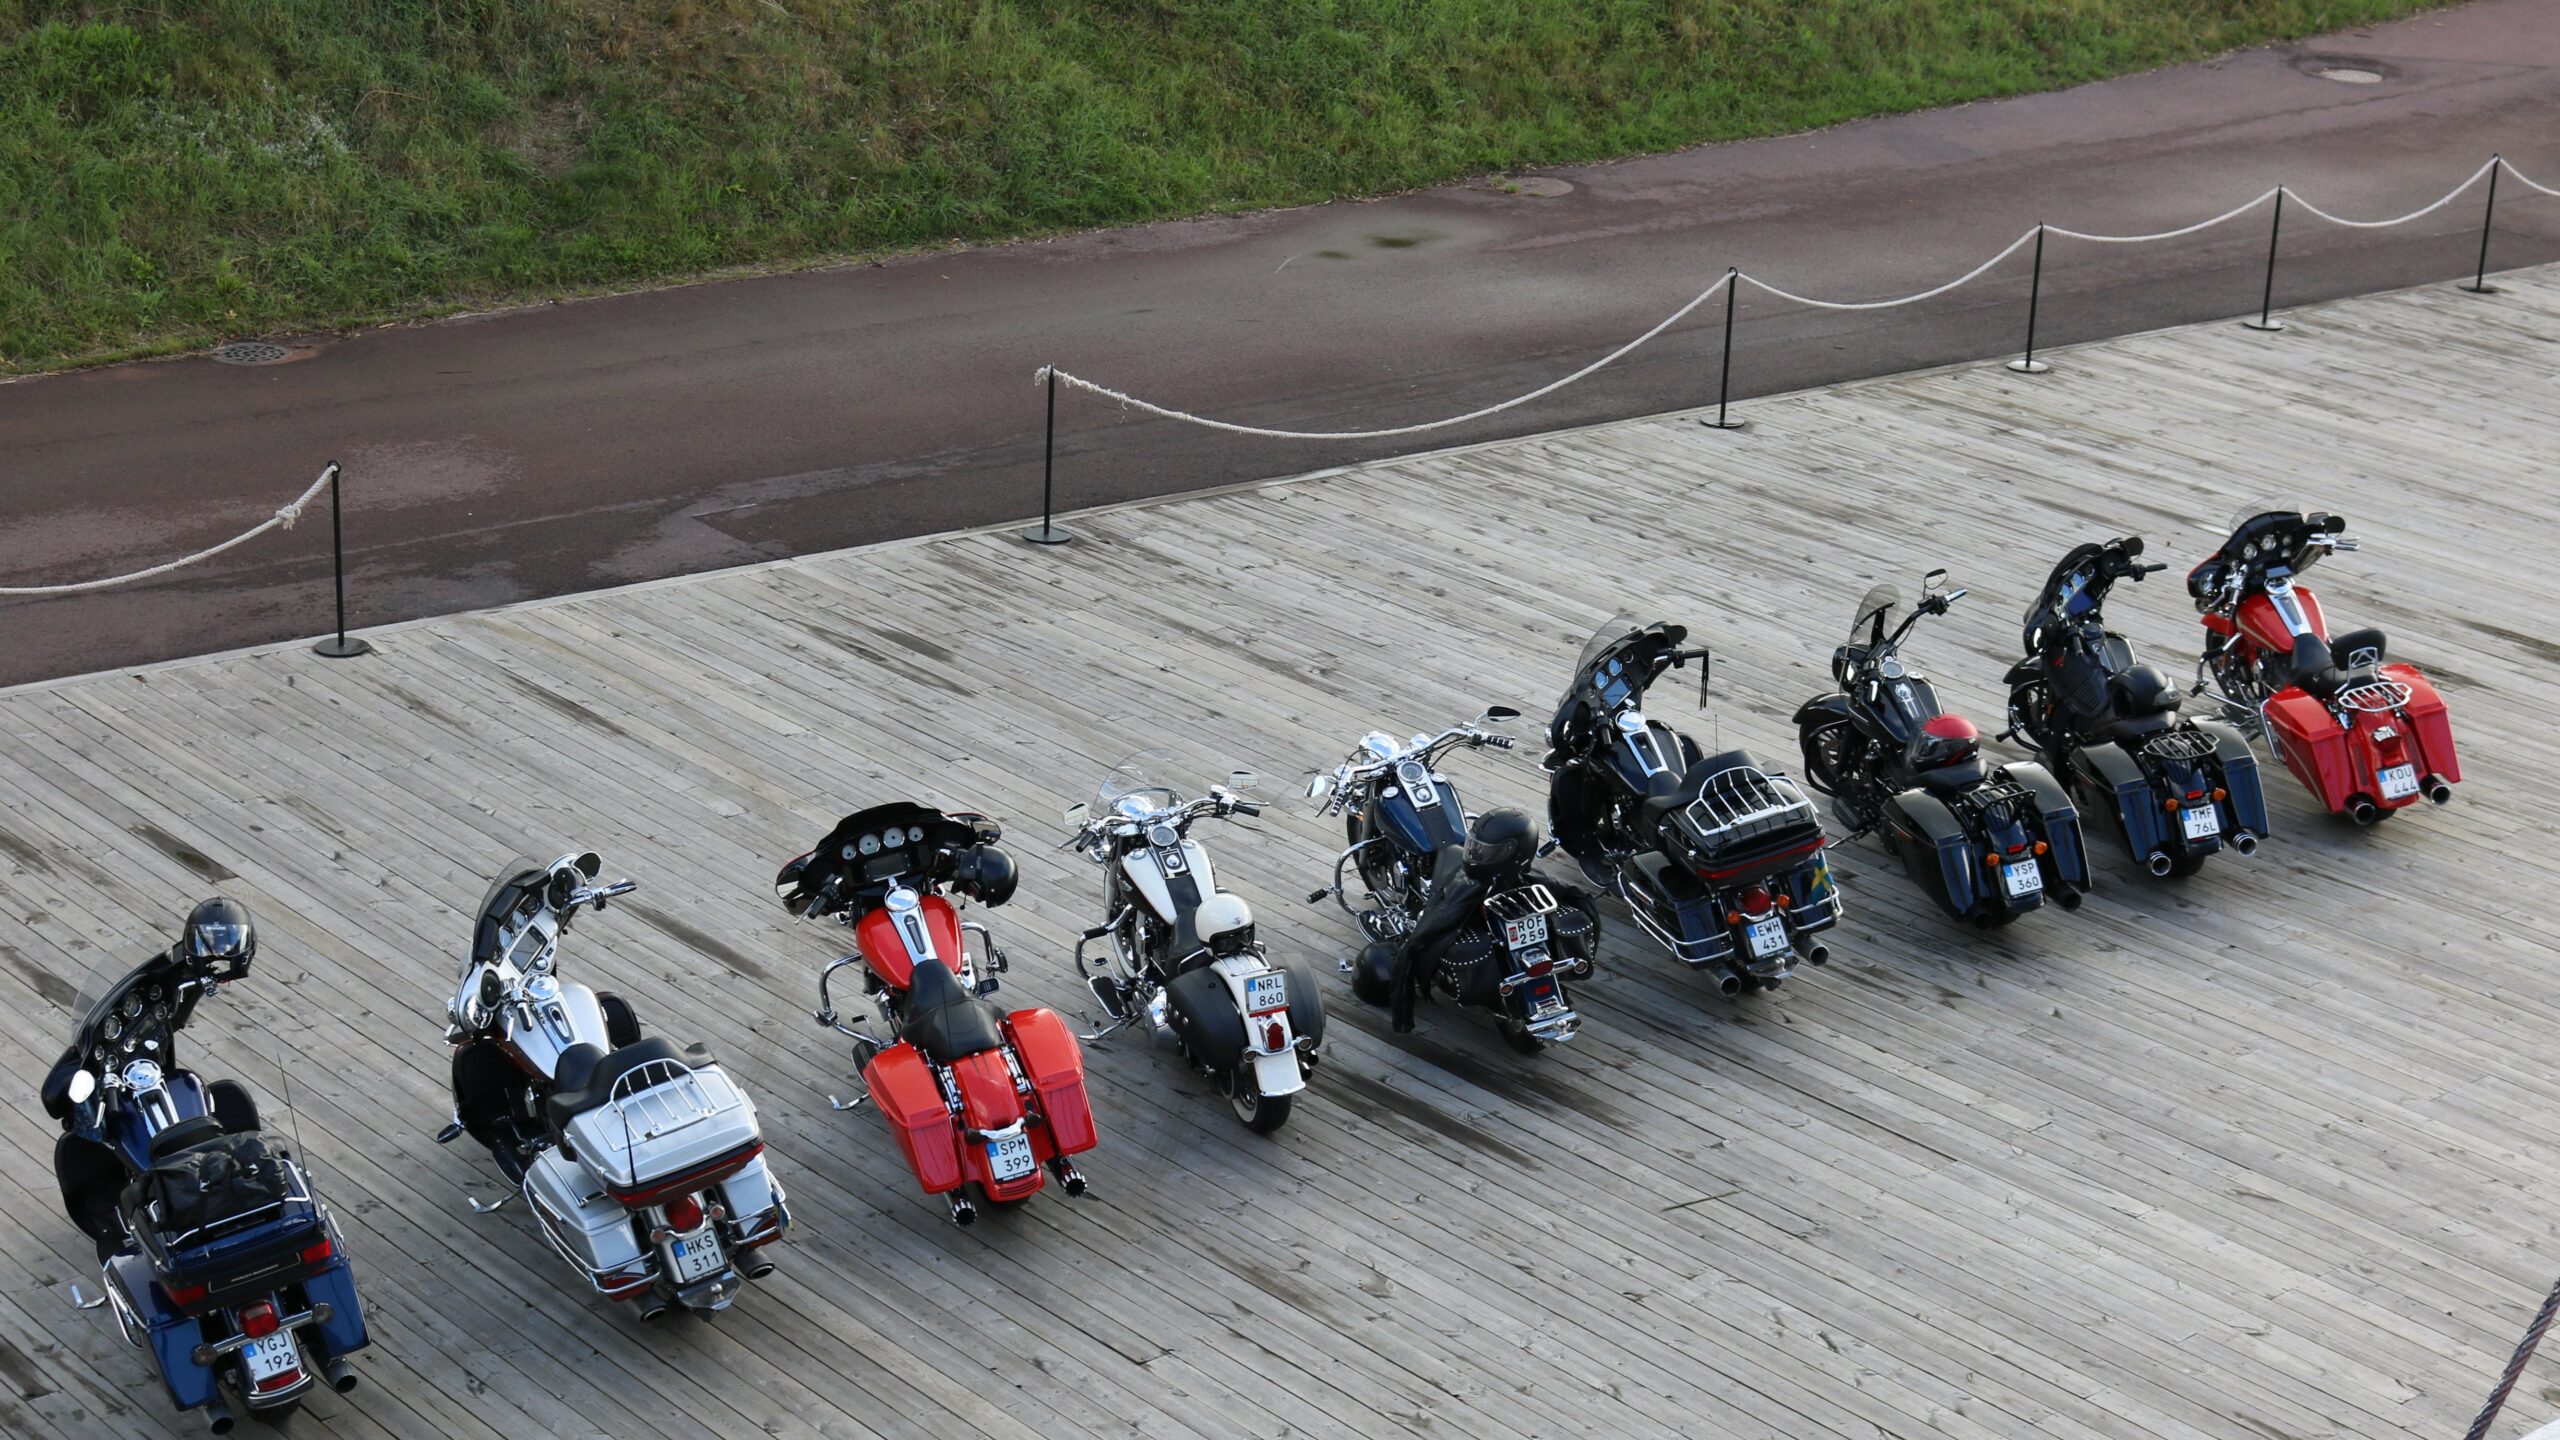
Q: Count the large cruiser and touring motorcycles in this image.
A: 9